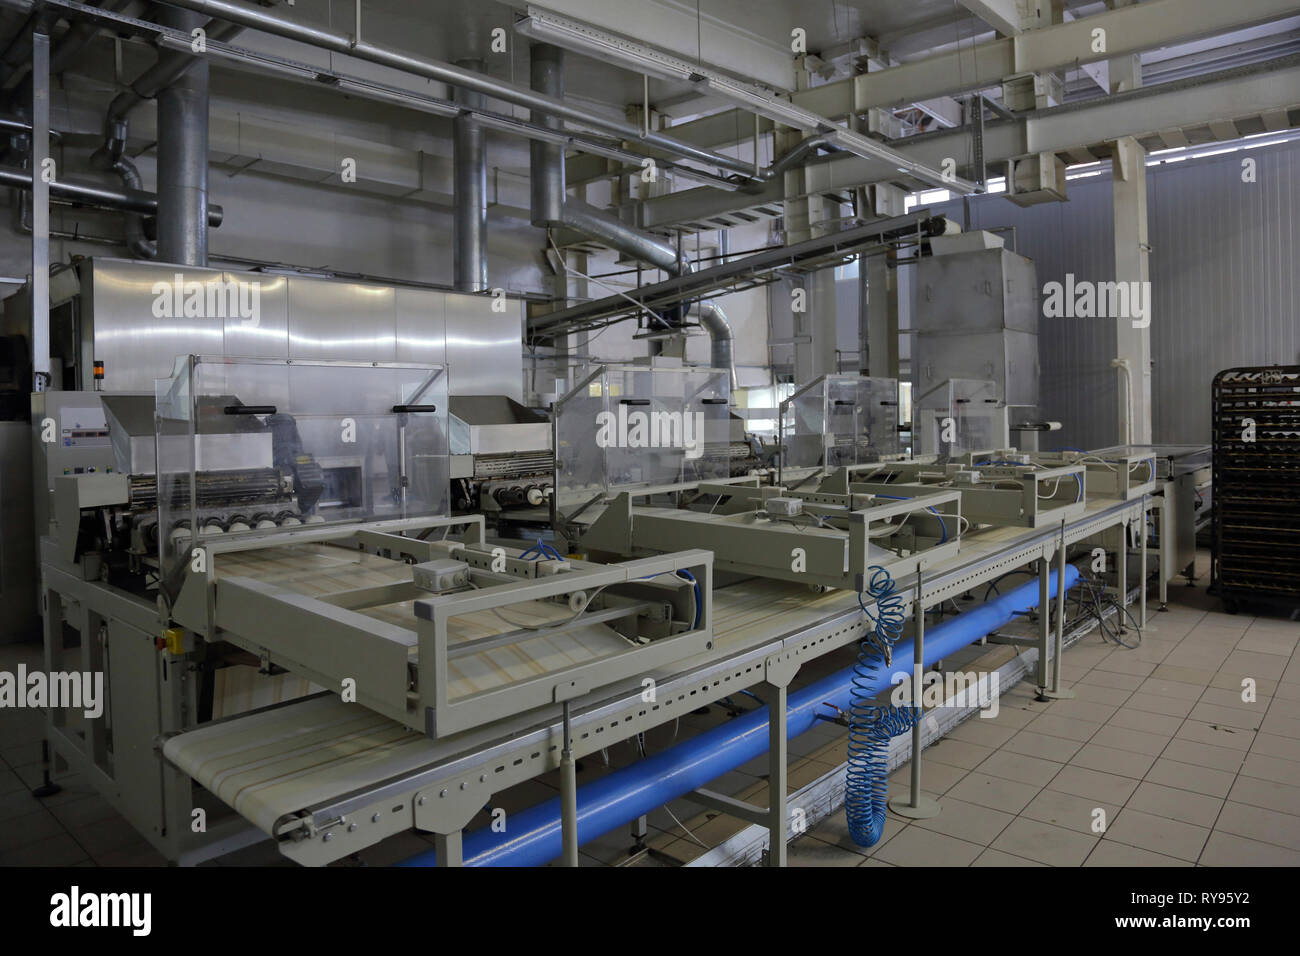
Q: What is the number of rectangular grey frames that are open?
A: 4